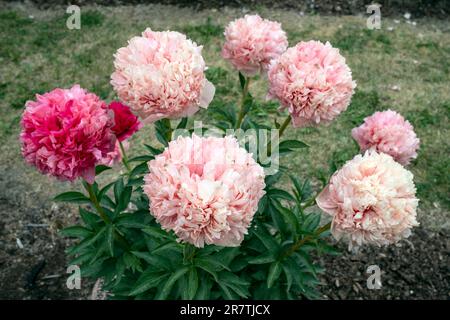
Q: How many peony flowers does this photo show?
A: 8